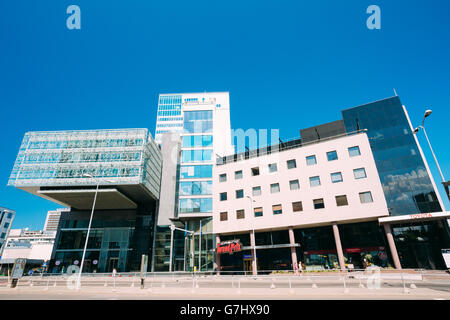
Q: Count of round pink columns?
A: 5